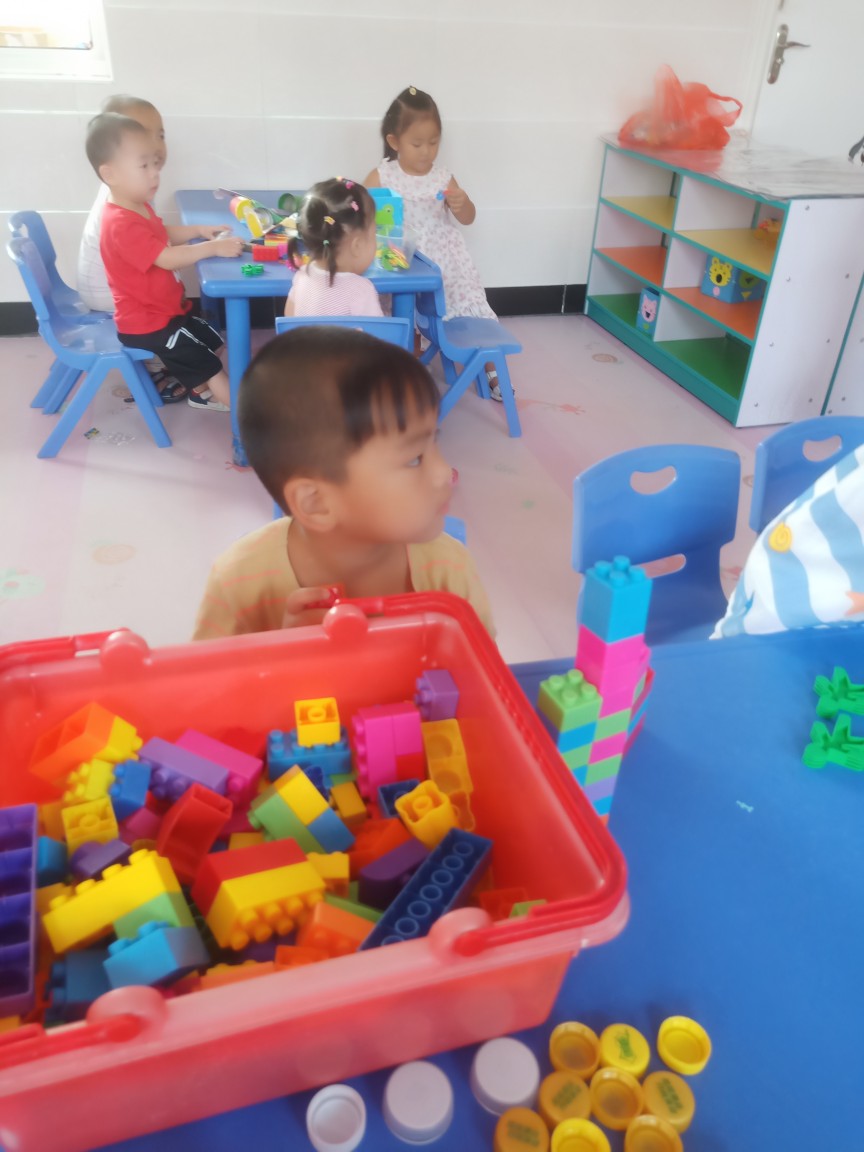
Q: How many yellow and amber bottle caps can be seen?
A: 9